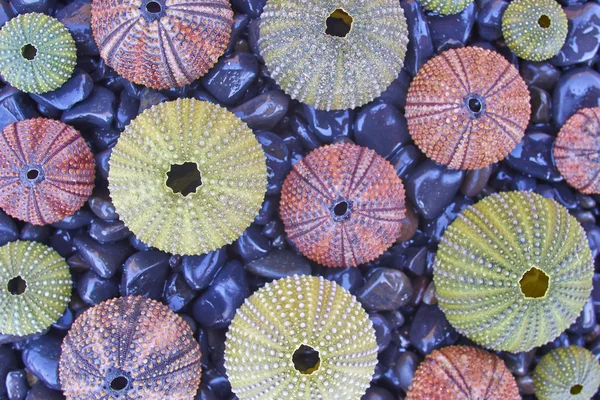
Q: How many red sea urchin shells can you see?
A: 7